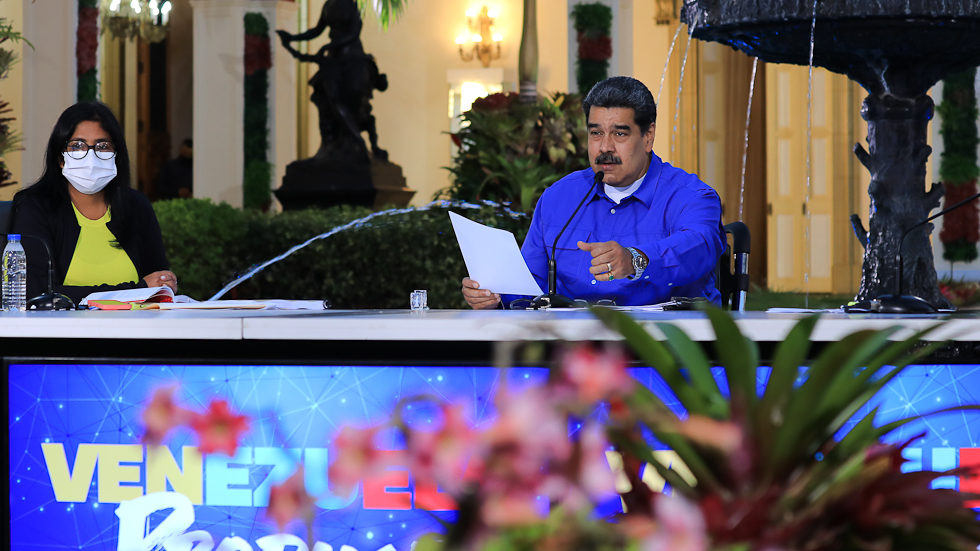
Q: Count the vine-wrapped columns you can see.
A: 4